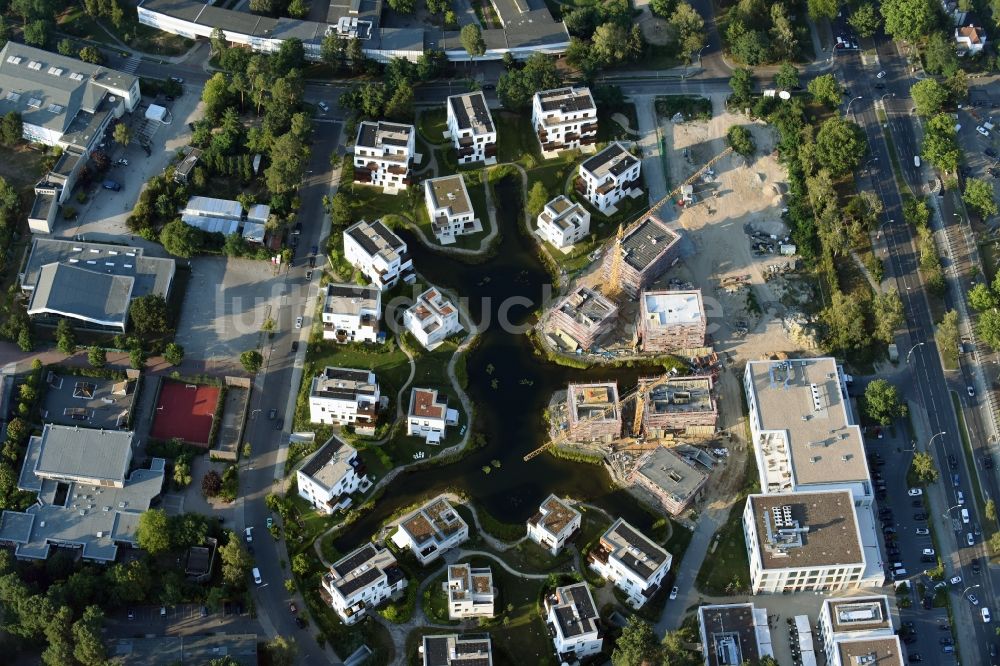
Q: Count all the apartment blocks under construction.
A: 6